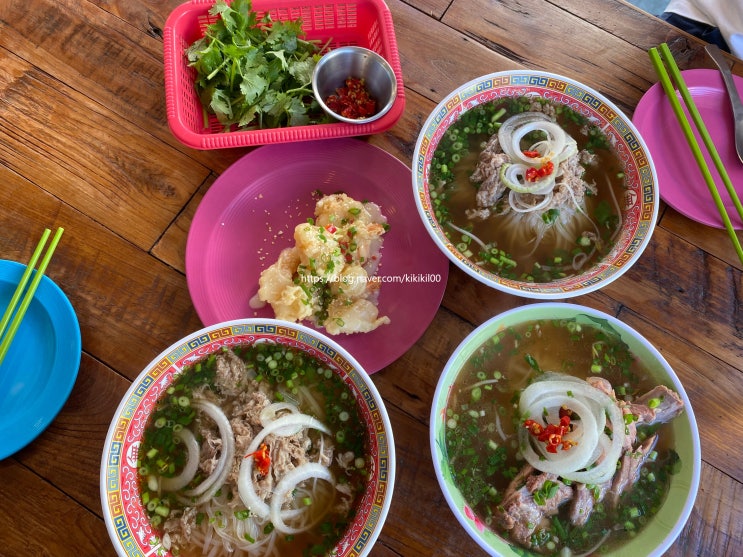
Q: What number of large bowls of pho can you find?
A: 3